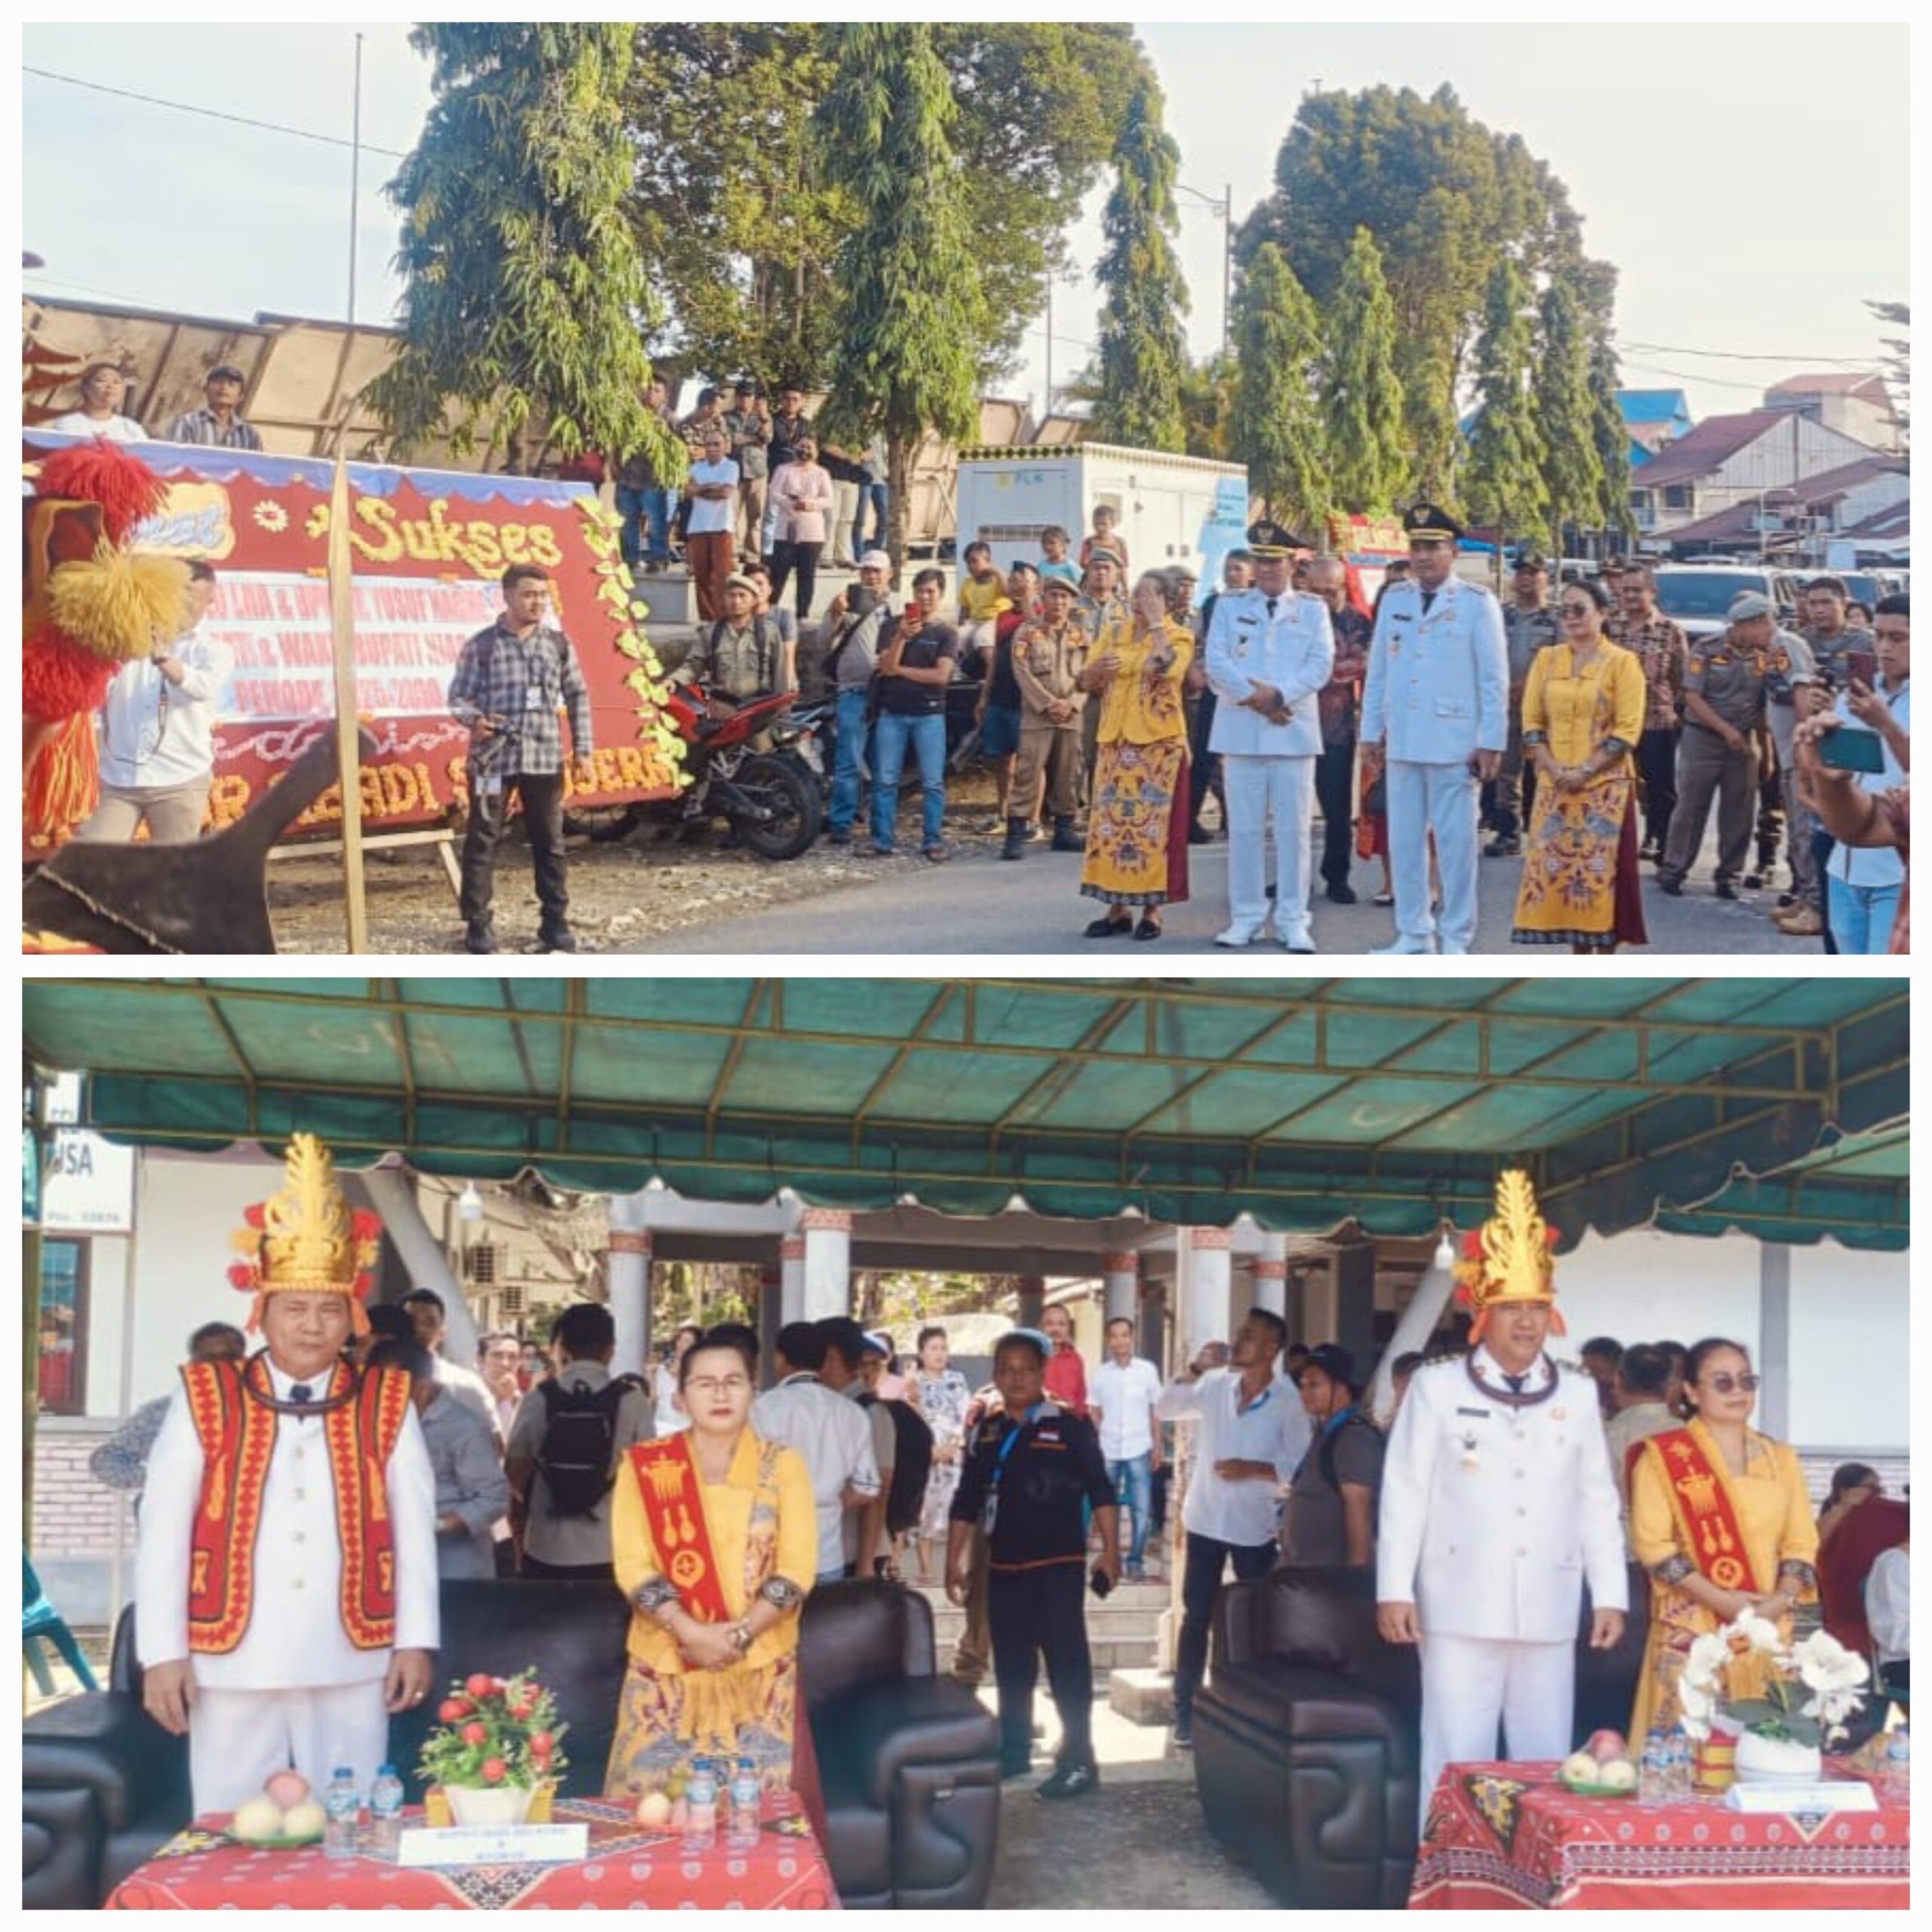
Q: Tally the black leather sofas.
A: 2